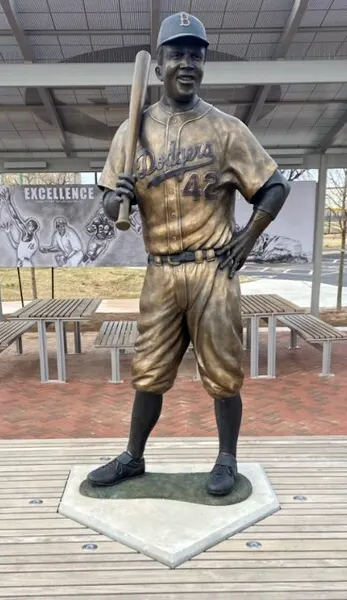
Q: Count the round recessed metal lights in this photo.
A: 5